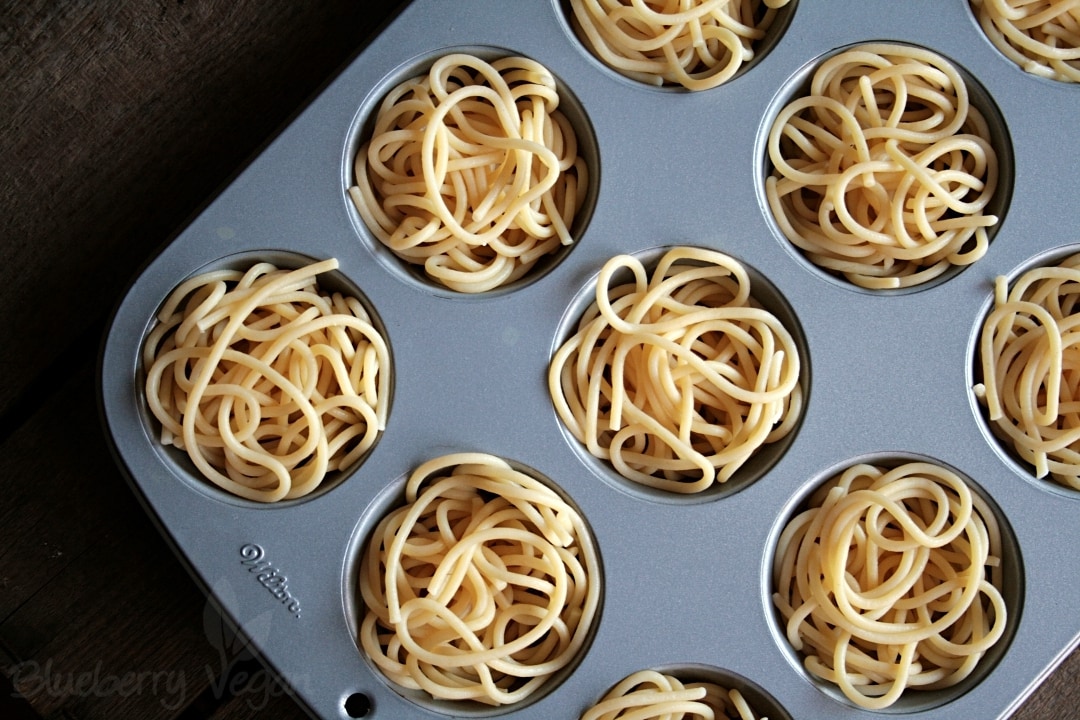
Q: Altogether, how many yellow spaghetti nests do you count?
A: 10